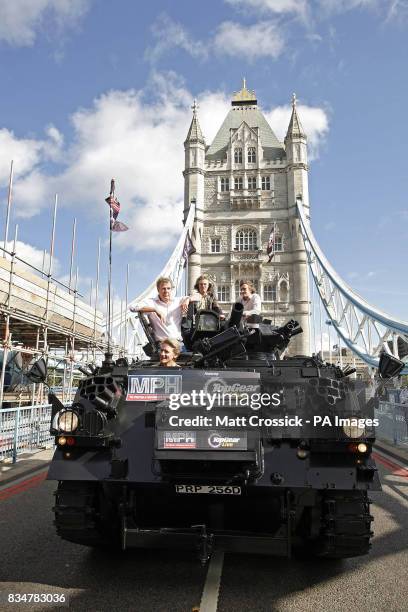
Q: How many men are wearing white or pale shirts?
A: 2